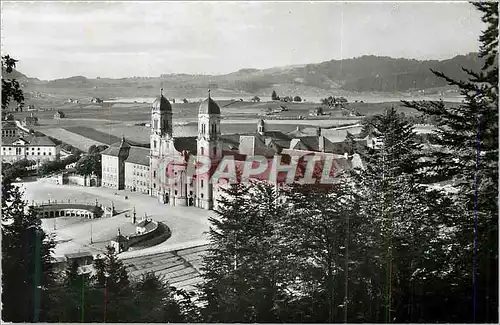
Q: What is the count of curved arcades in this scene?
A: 2